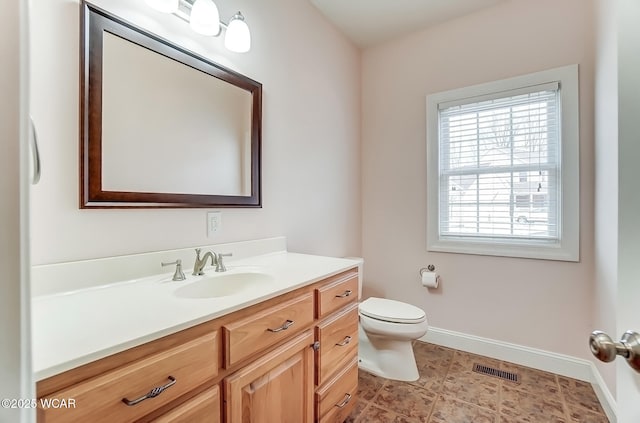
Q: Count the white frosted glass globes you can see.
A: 3